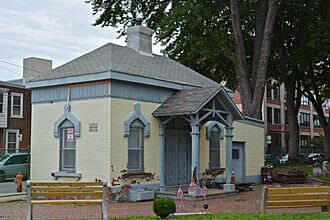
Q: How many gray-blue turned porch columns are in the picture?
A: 3